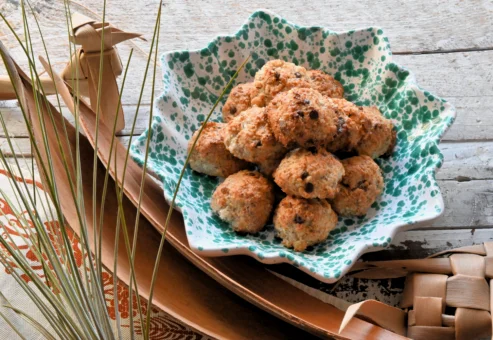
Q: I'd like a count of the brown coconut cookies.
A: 12